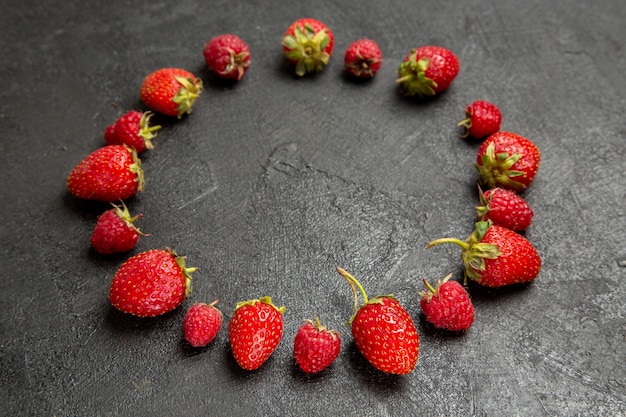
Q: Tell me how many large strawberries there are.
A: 9